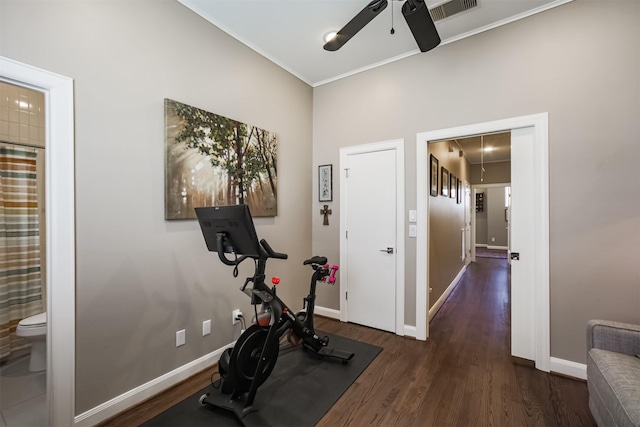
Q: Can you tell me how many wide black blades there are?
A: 2